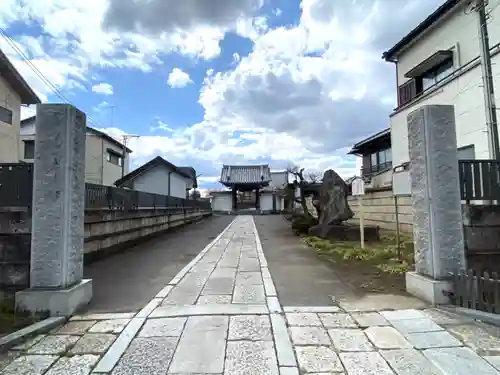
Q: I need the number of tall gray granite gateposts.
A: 2